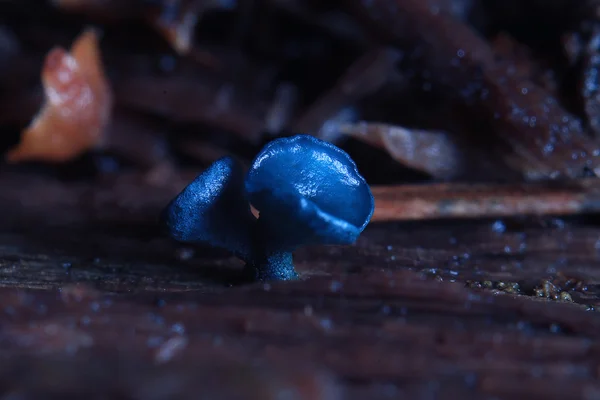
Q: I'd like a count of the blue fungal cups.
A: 2